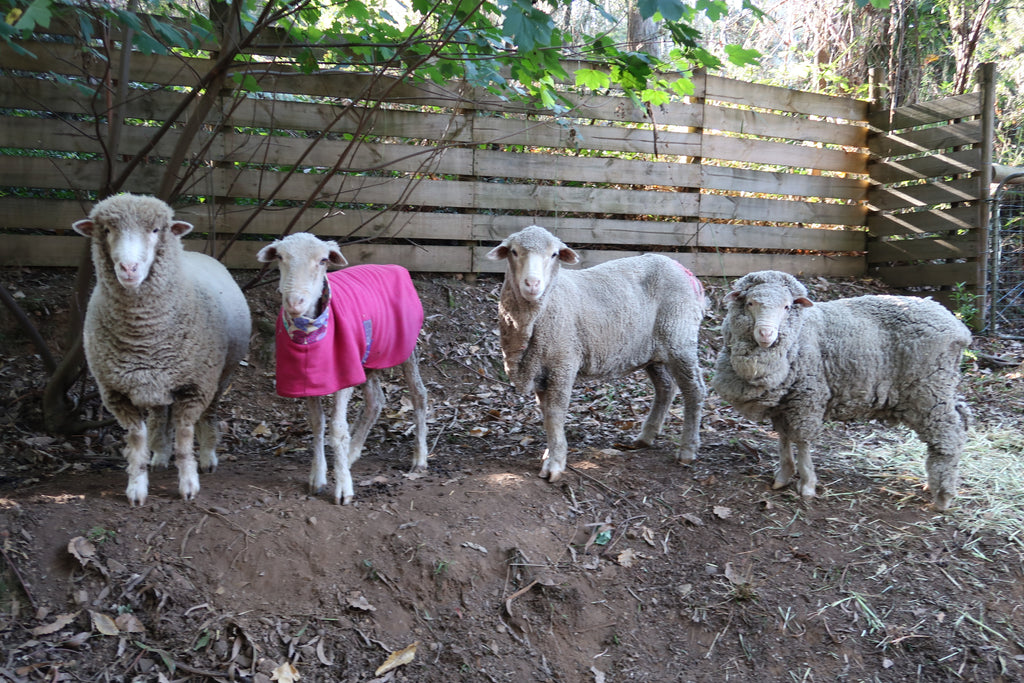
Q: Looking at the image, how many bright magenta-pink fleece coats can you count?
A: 1